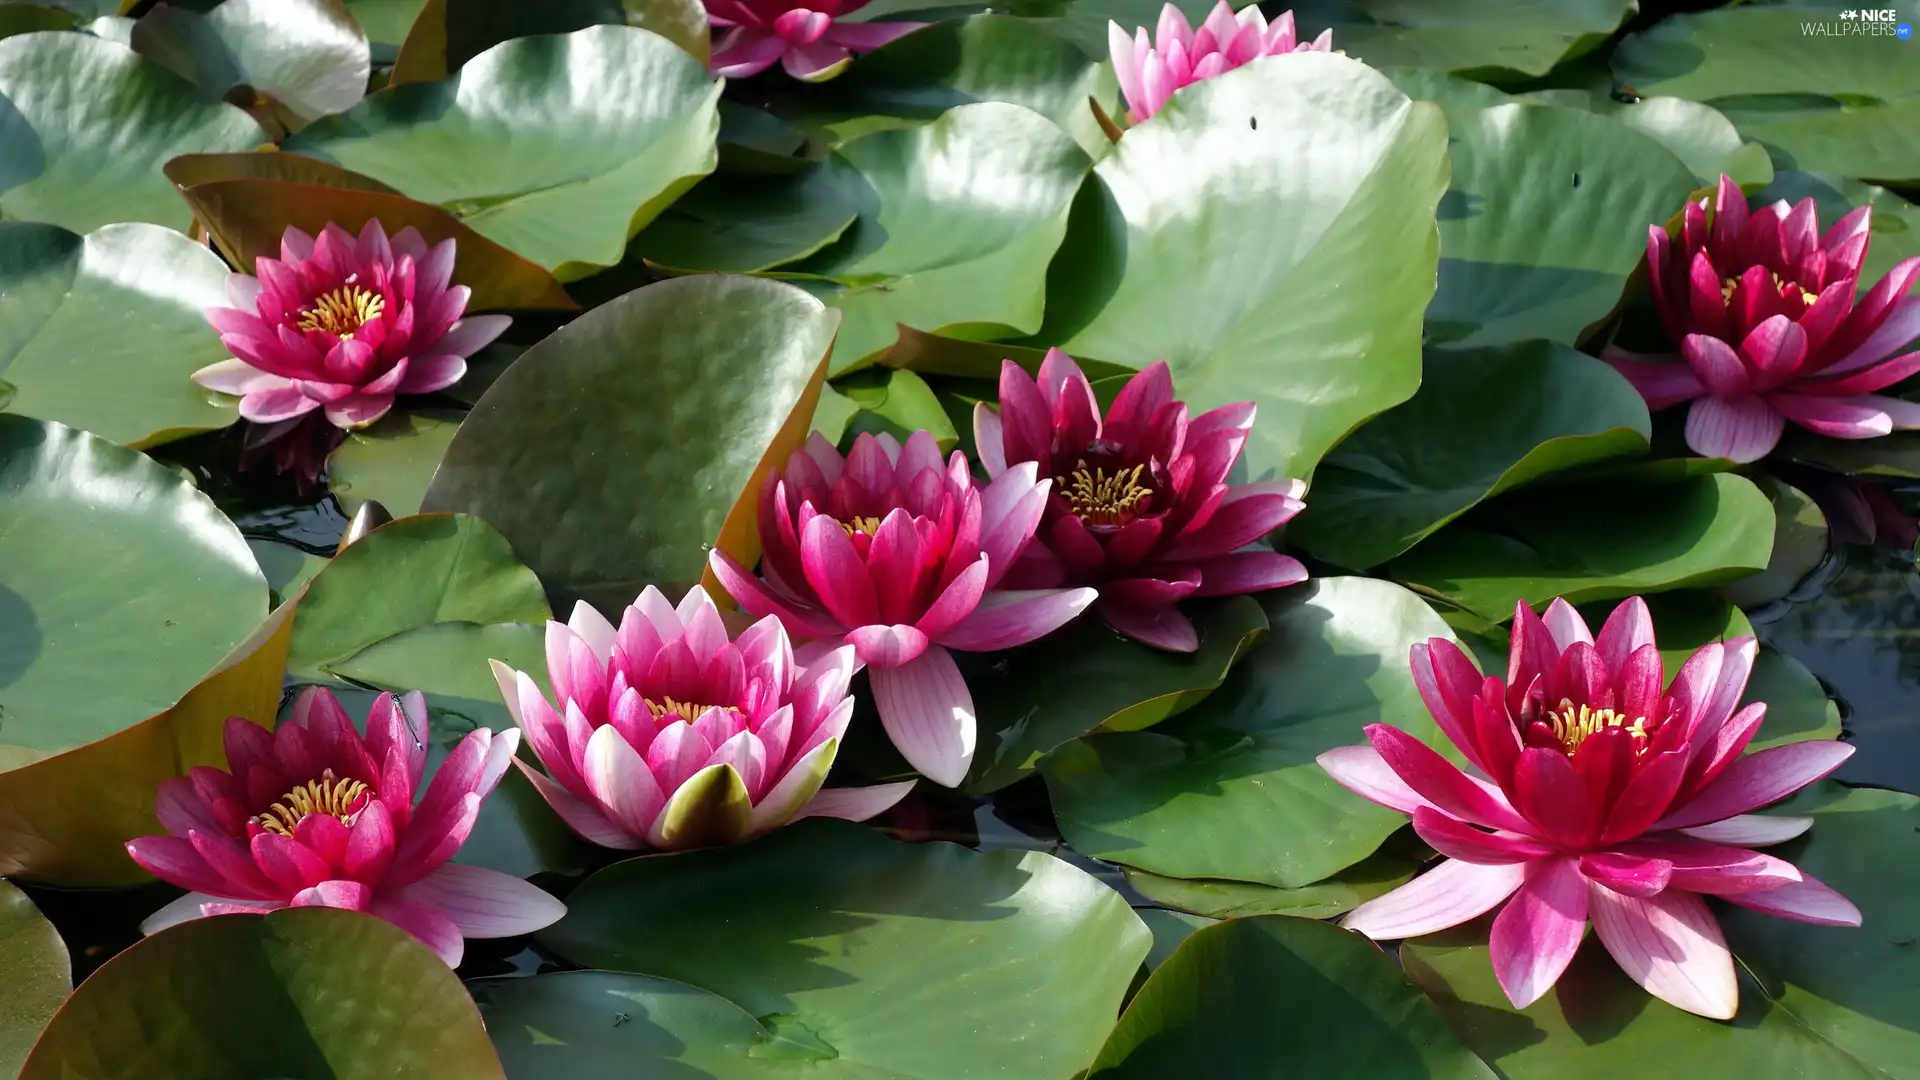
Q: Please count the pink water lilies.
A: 9